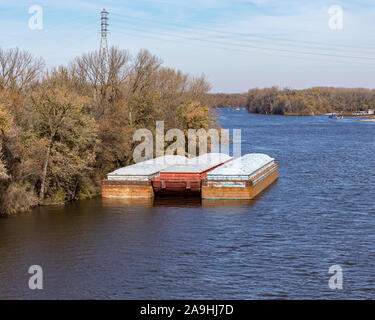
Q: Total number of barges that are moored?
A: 3